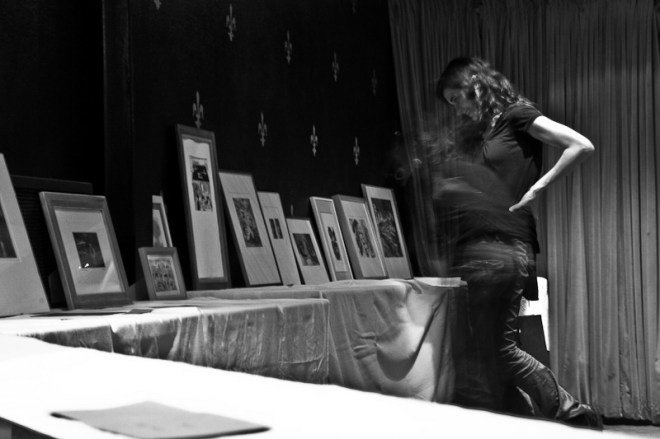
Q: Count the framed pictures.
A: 11